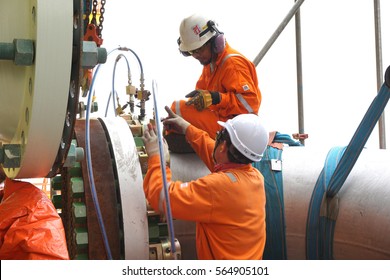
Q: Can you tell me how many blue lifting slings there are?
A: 2